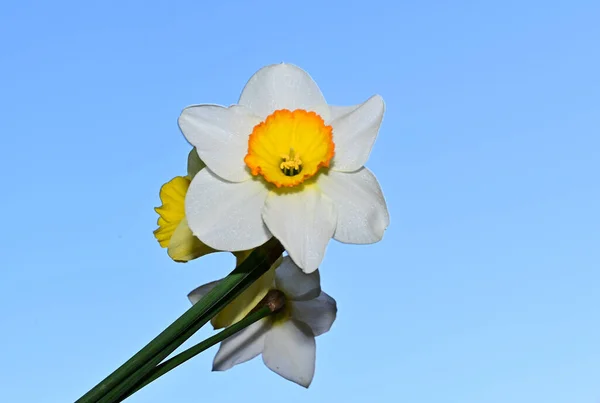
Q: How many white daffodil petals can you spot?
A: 11